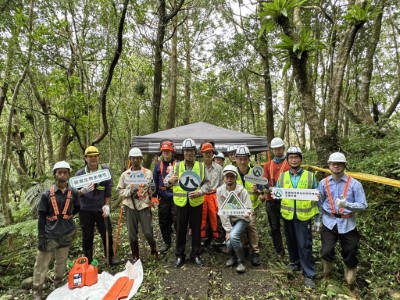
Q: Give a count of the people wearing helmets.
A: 13